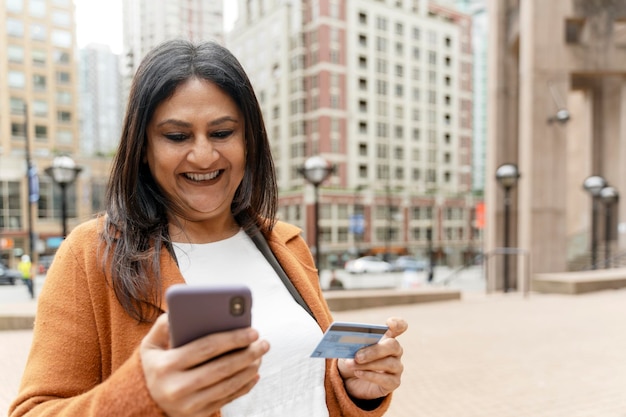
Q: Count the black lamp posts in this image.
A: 5